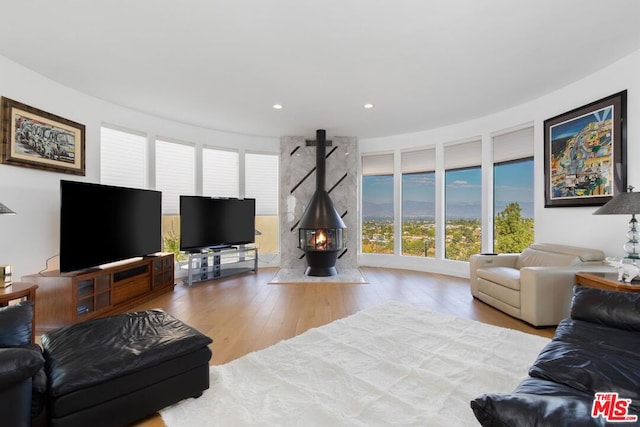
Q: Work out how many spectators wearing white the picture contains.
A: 0